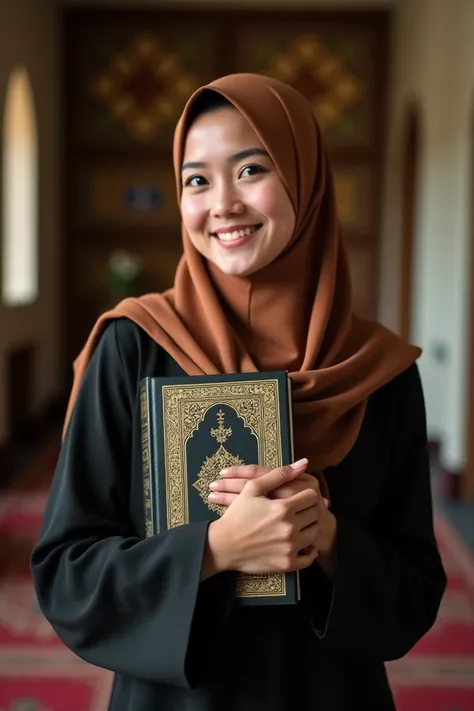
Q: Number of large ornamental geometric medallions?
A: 2